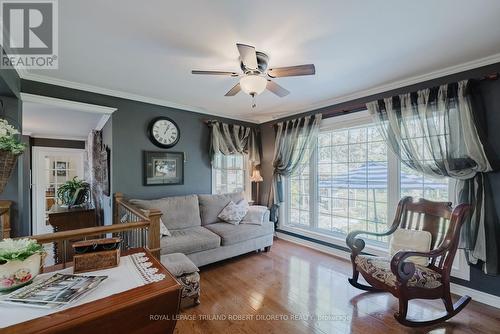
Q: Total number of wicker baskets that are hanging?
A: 1